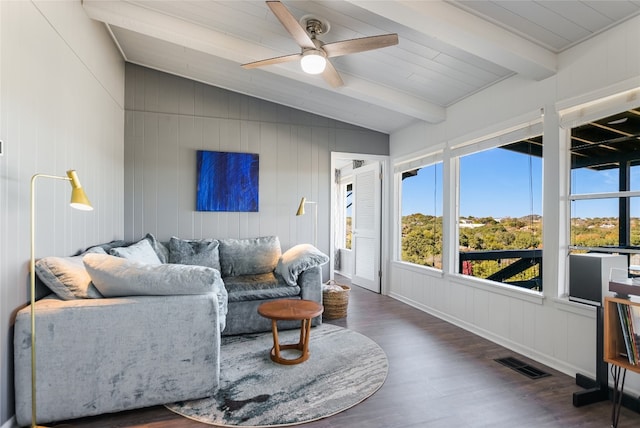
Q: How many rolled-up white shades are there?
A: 3